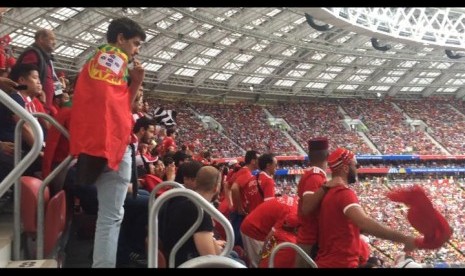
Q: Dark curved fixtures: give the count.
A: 3